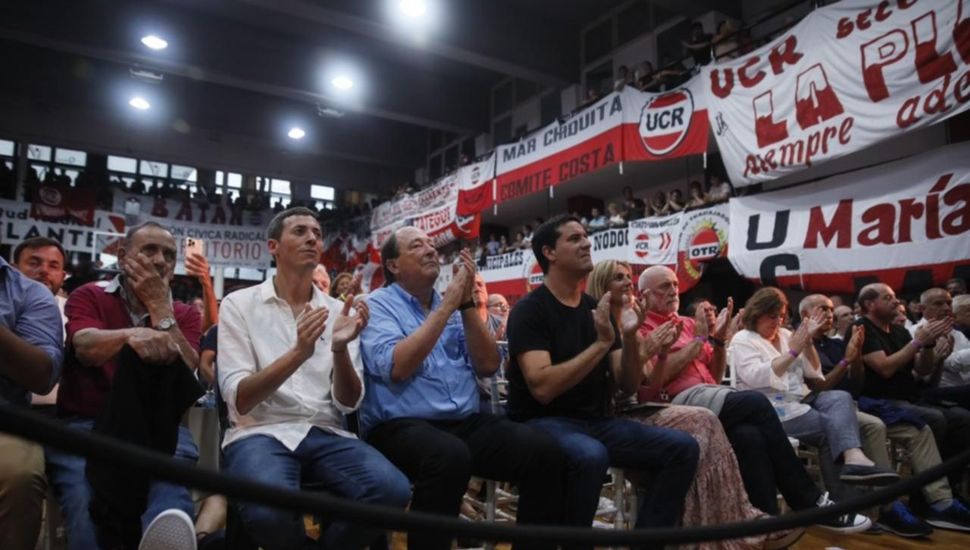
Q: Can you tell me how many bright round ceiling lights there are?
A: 5